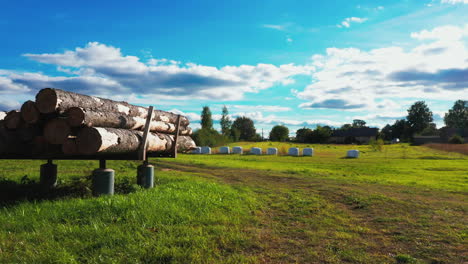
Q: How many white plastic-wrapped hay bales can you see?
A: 9